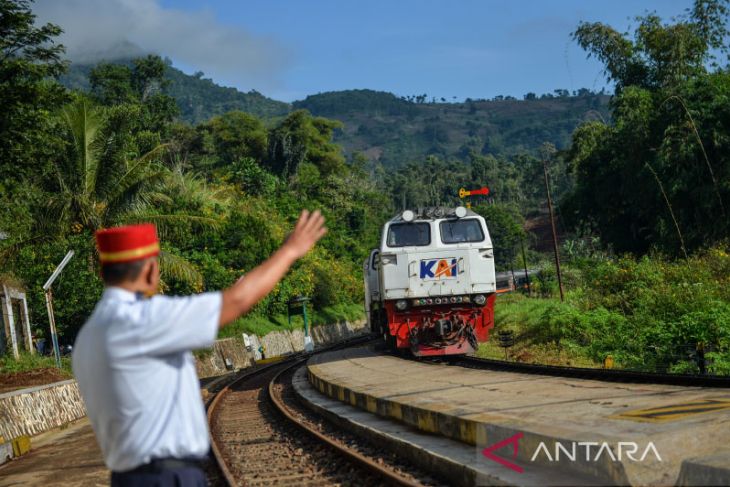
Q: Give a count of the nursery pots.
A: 0